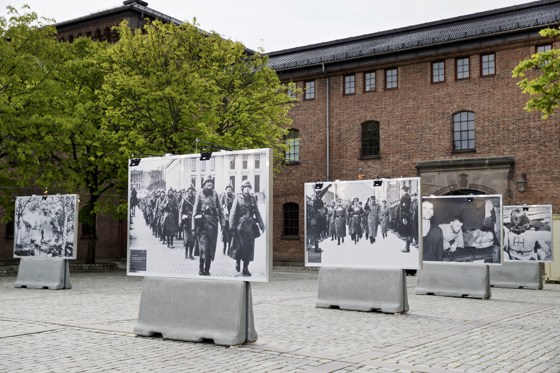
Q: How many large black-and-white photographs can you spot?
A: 5